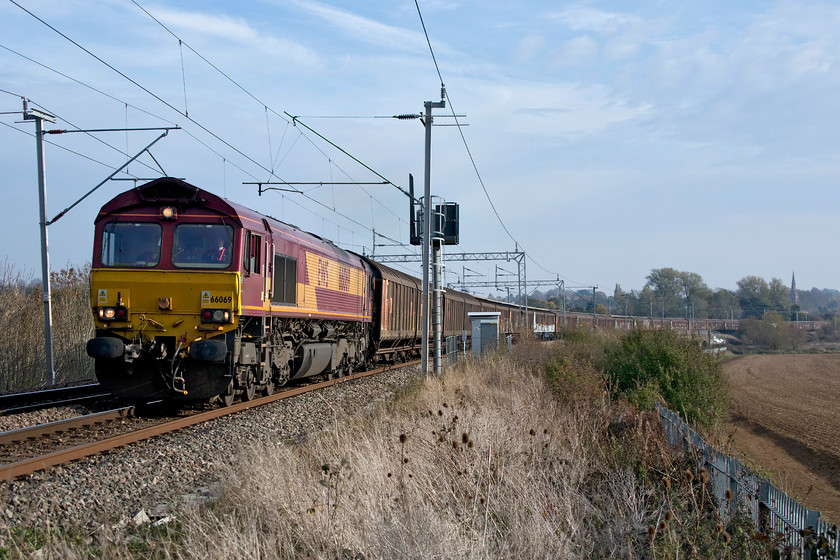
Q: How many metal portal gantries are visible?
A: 2